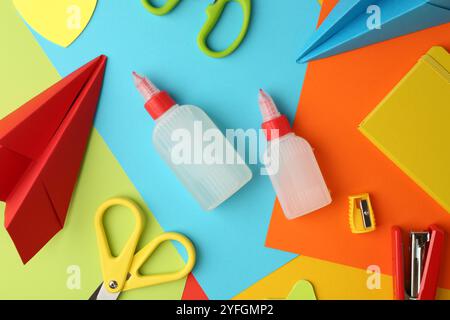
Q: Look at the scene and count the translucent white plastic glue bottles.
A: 2